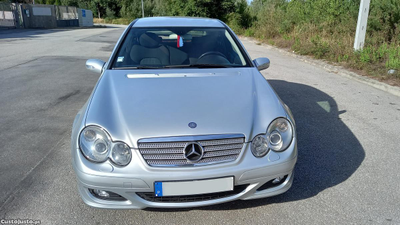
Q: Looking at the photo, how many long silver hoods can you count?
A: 1